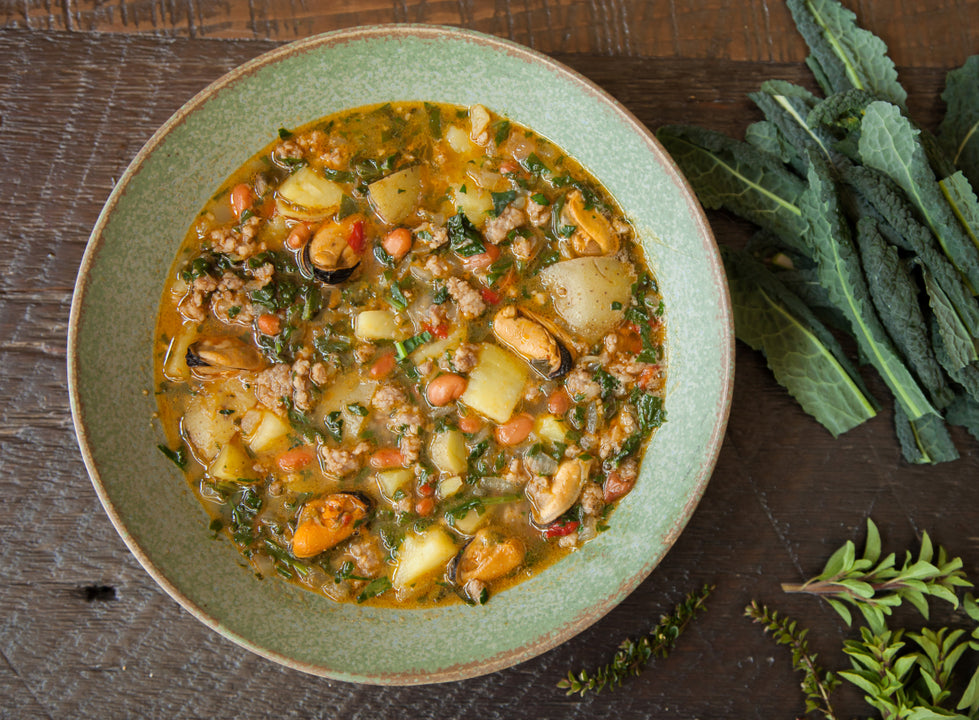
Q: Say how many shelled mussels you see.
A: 7